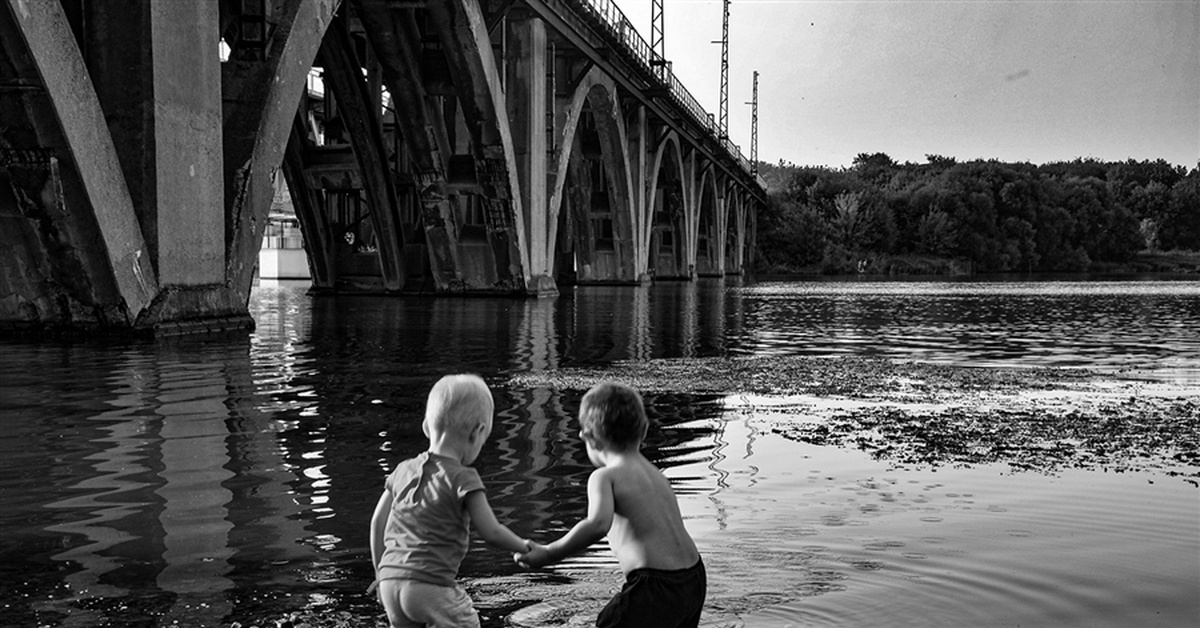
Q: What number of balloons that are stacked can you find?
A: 0